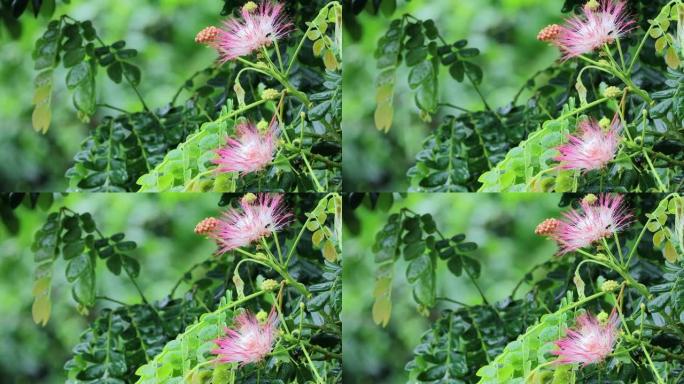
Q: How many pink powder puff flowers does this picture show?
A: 8